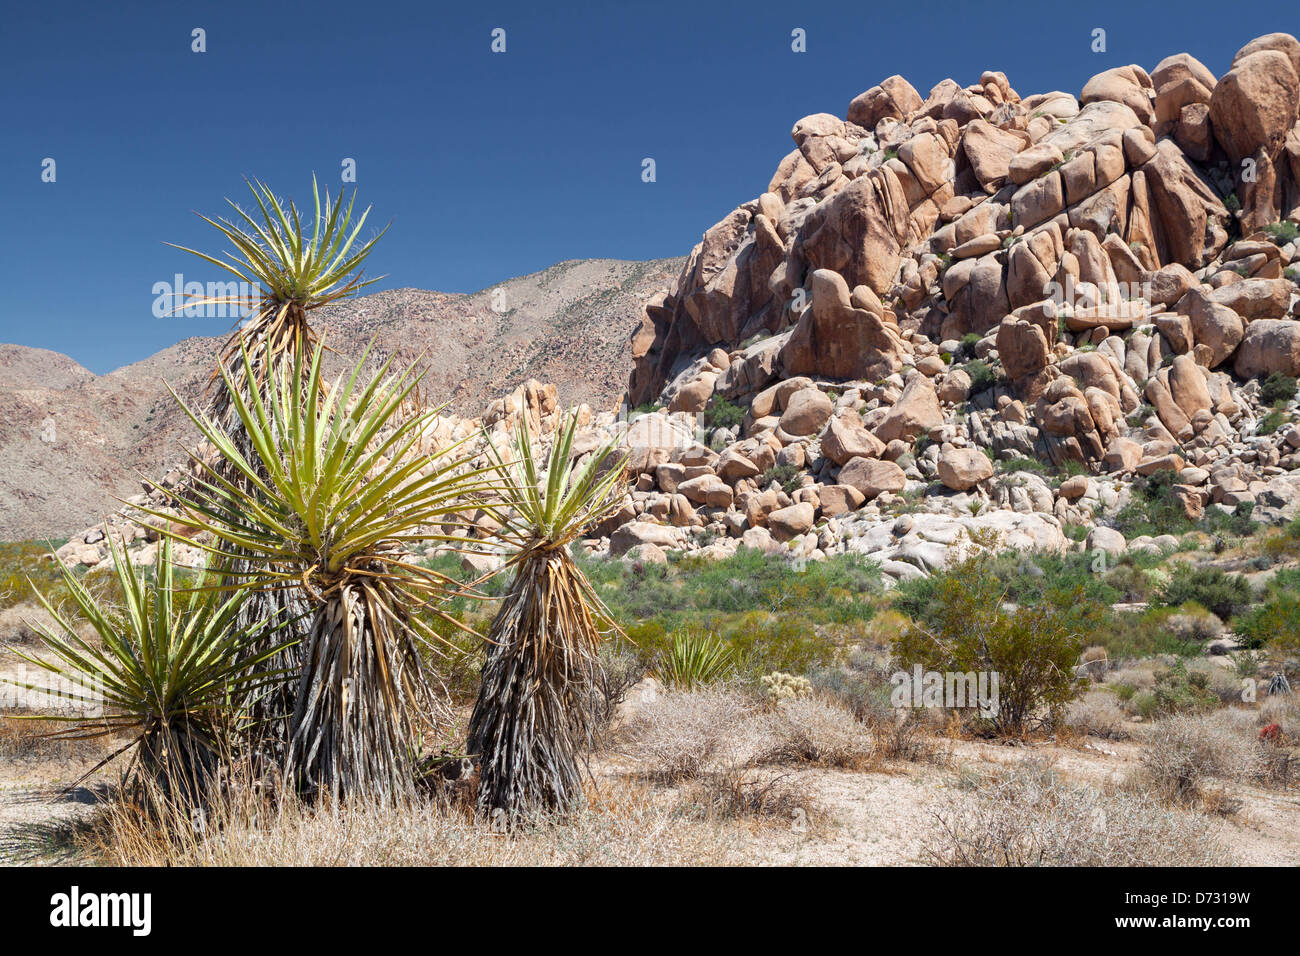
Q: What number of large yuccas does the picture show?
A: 4